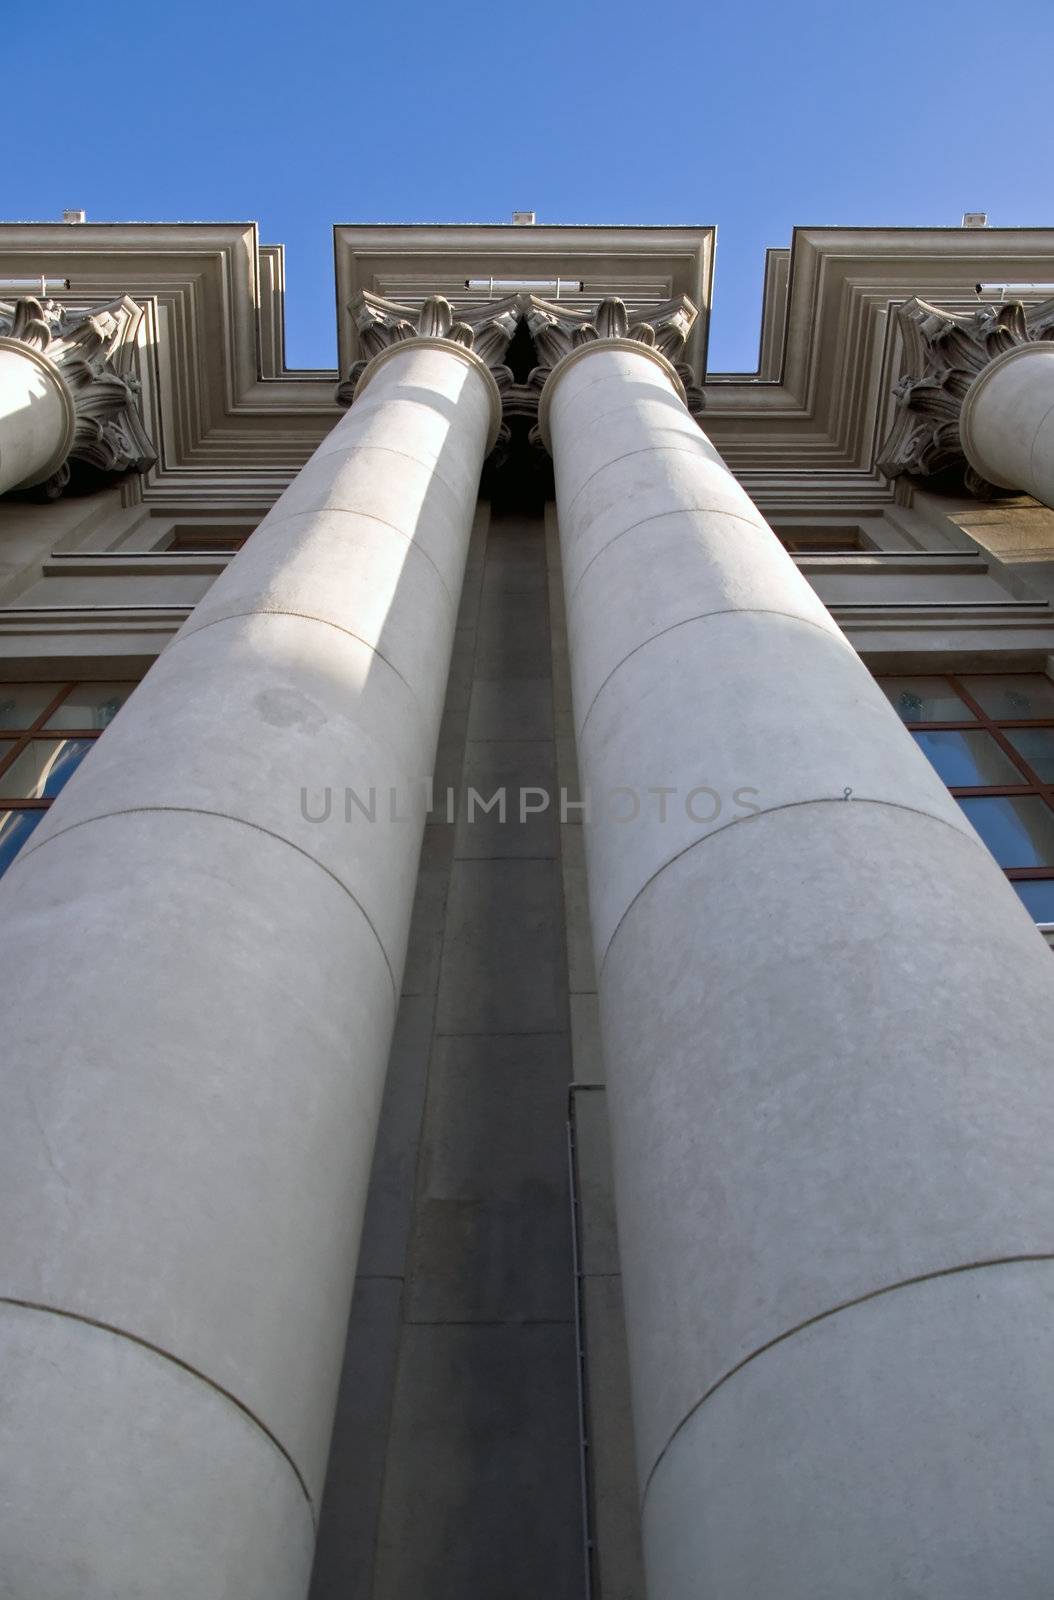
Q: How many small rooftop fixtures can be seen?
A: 3